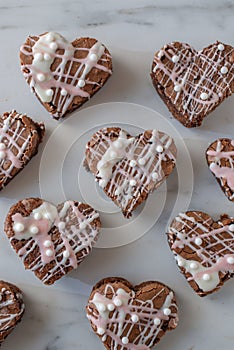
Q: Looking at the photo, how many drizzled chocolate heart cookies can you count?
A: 9